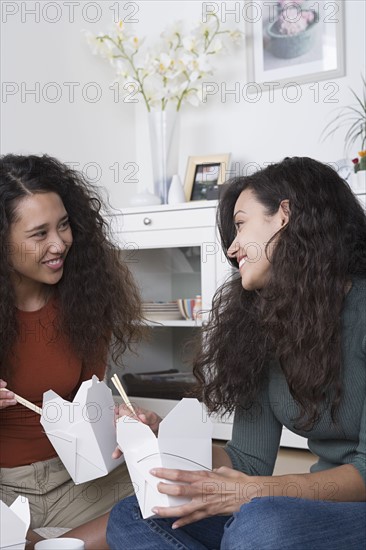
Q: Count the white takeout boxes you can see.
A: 3